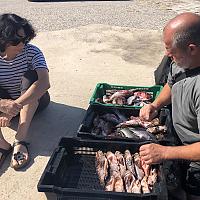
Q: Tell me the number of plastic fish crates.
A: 3